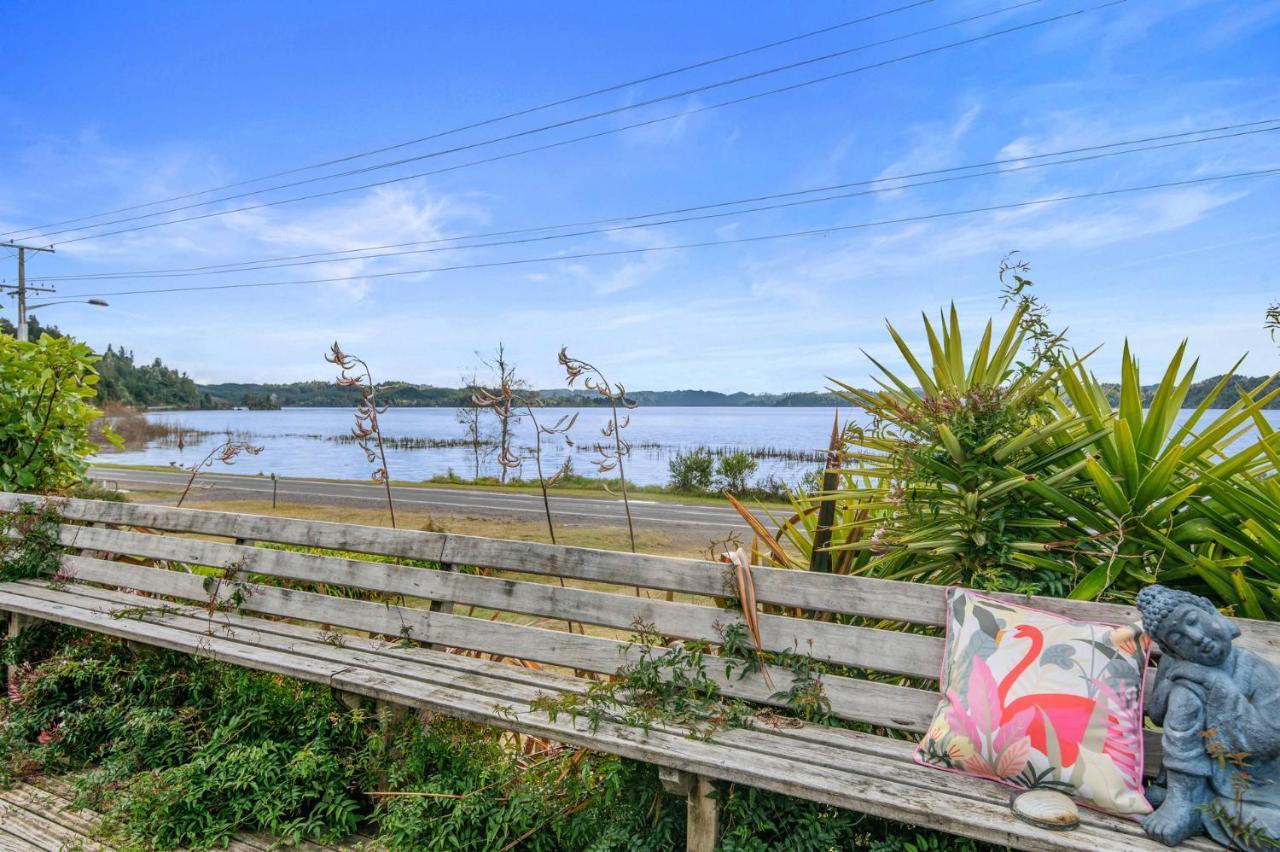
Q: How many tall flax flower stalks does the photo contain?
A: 4